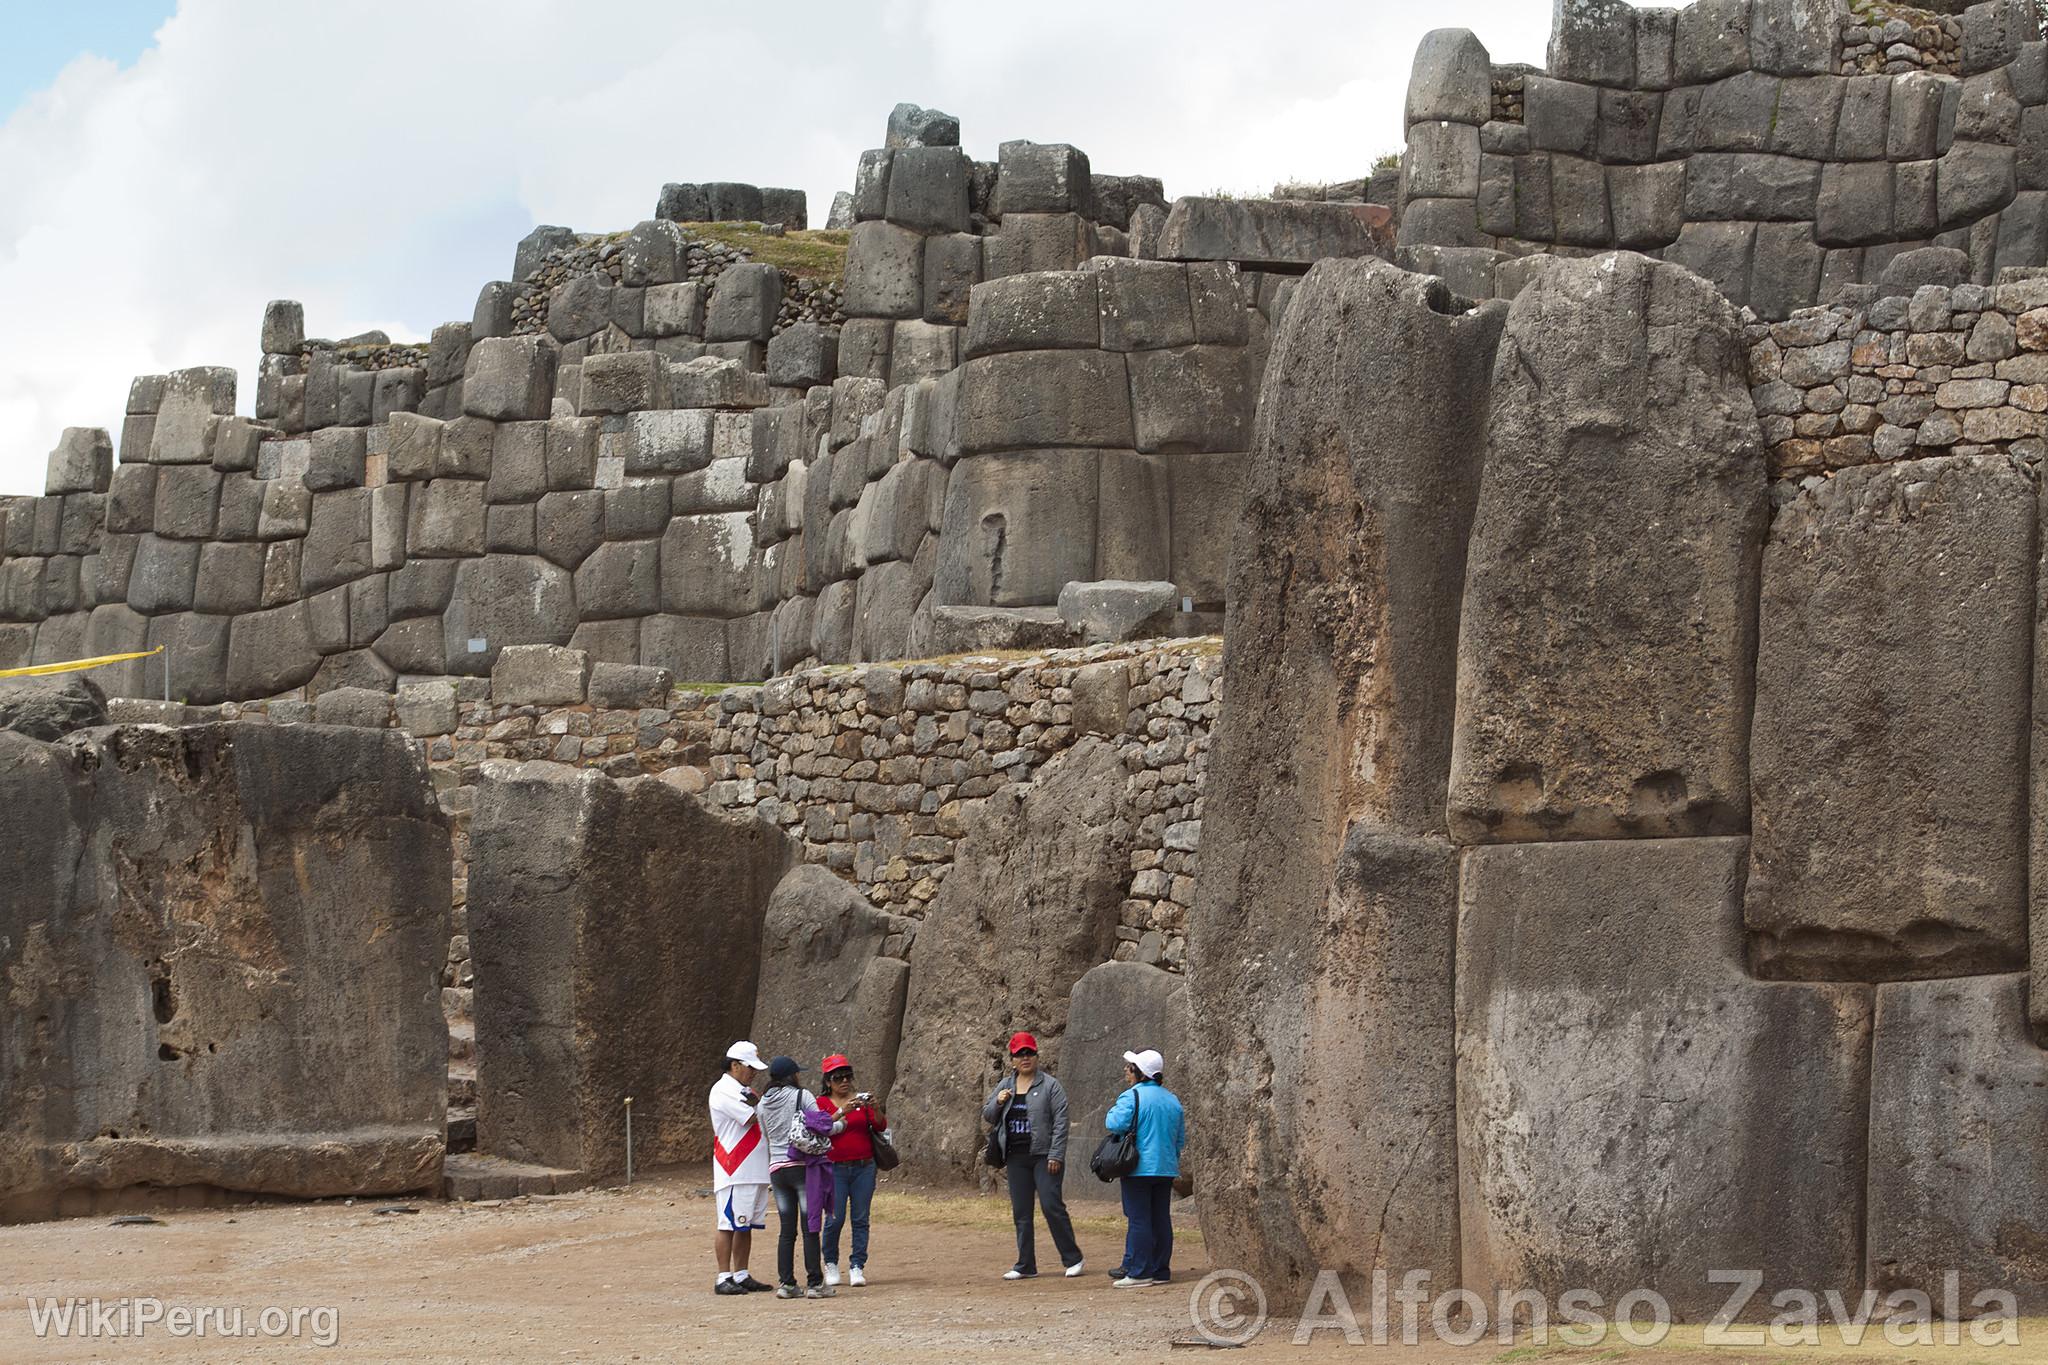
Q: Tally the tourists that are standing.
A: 5